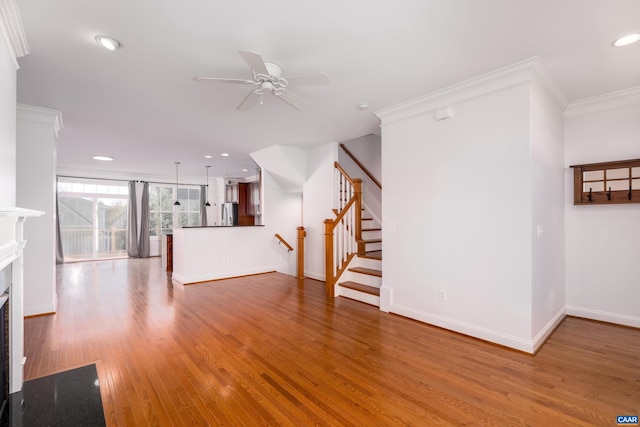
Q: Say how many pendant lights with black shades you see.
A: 2